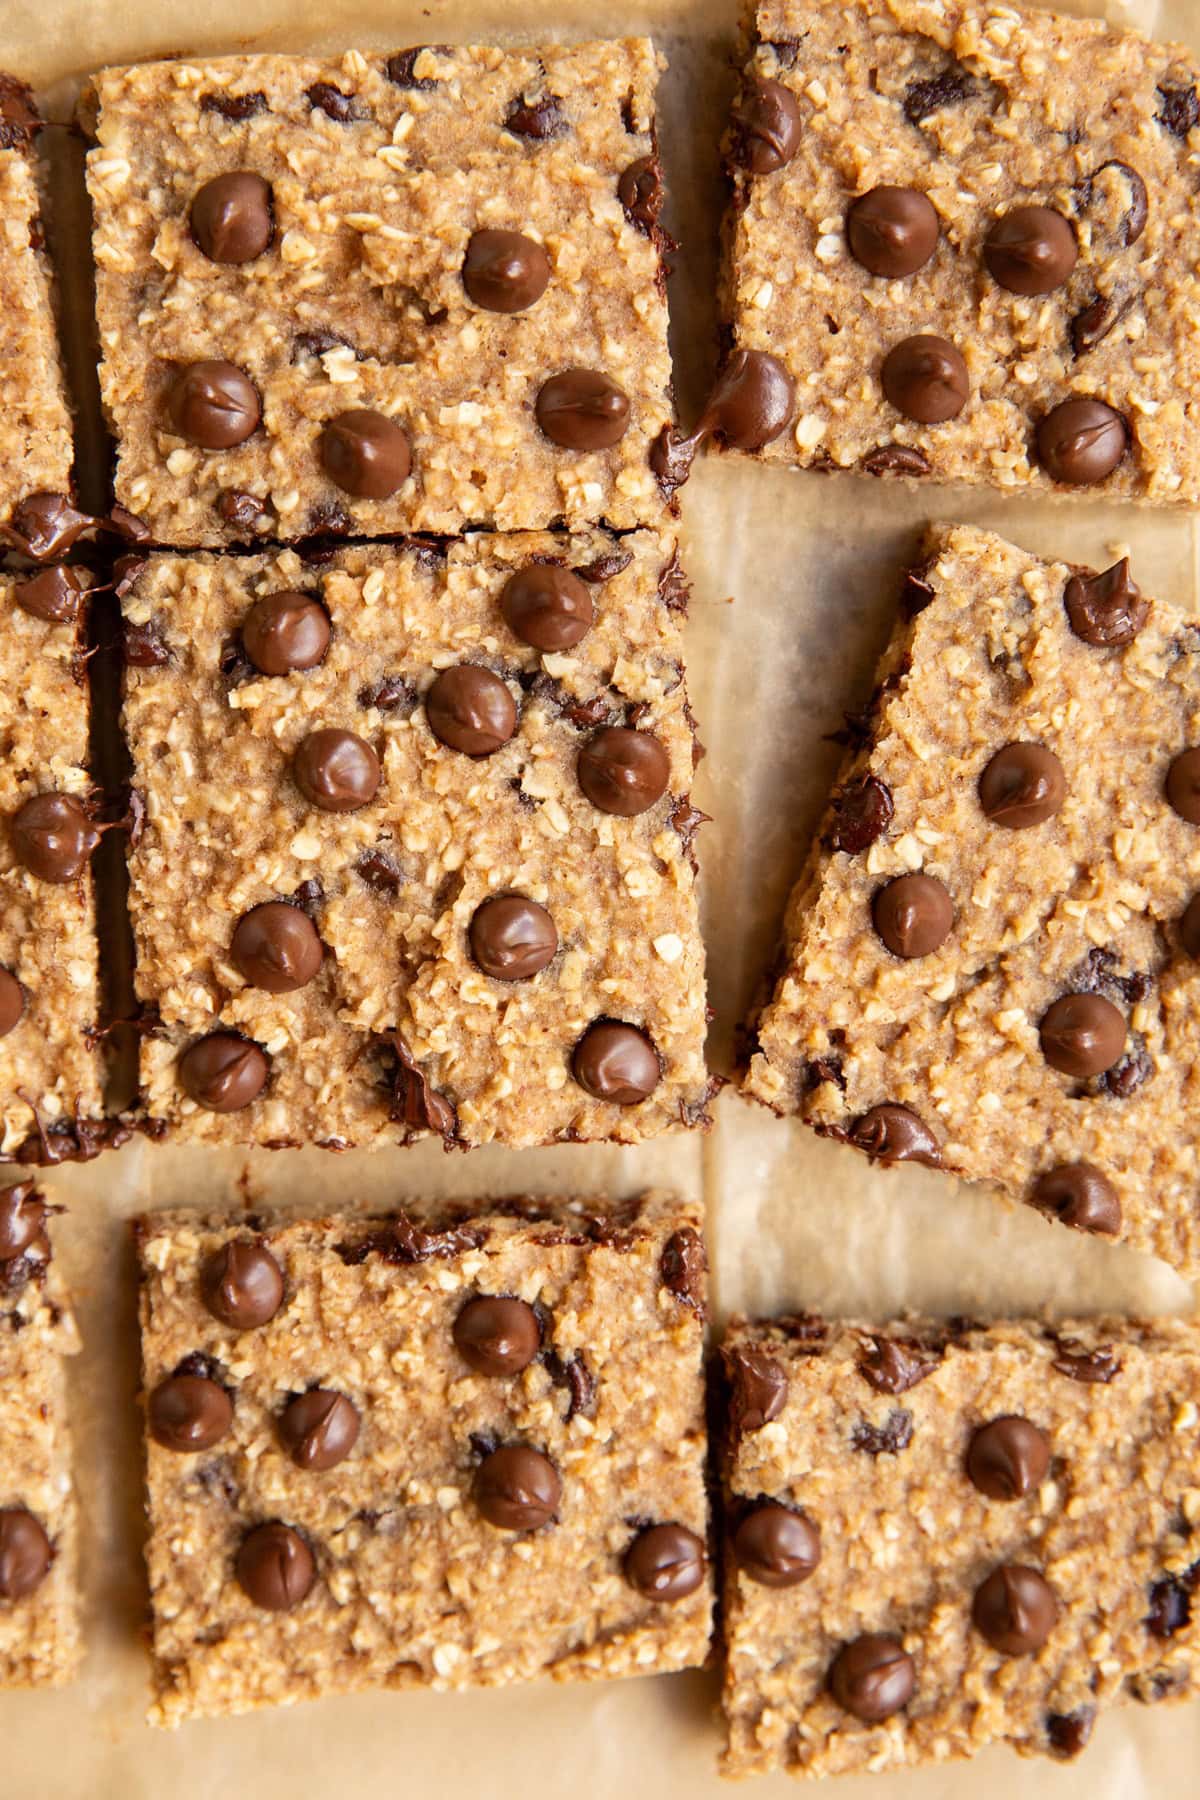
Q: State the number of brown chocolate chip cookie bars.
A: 9